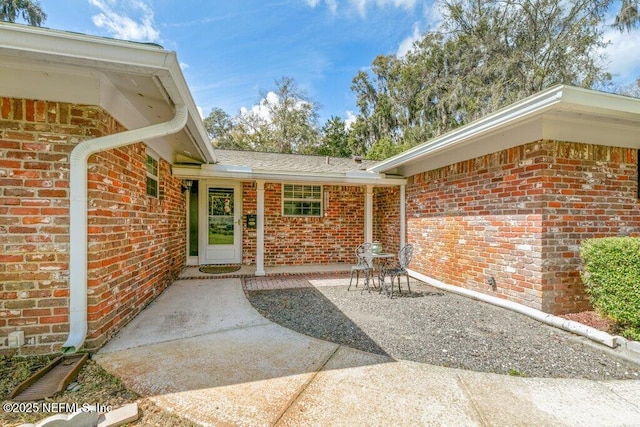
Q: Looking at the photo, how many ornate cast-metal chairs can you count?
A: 2